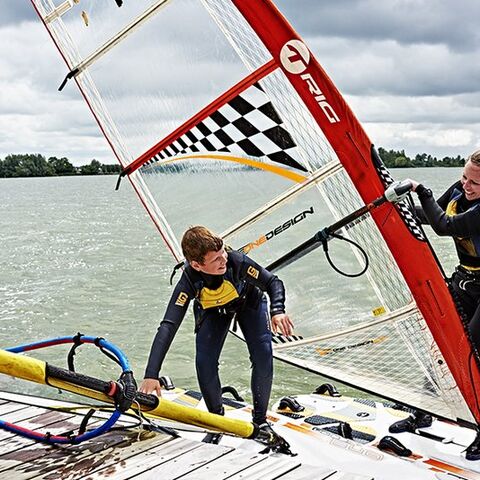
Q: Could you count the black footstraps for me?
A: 6